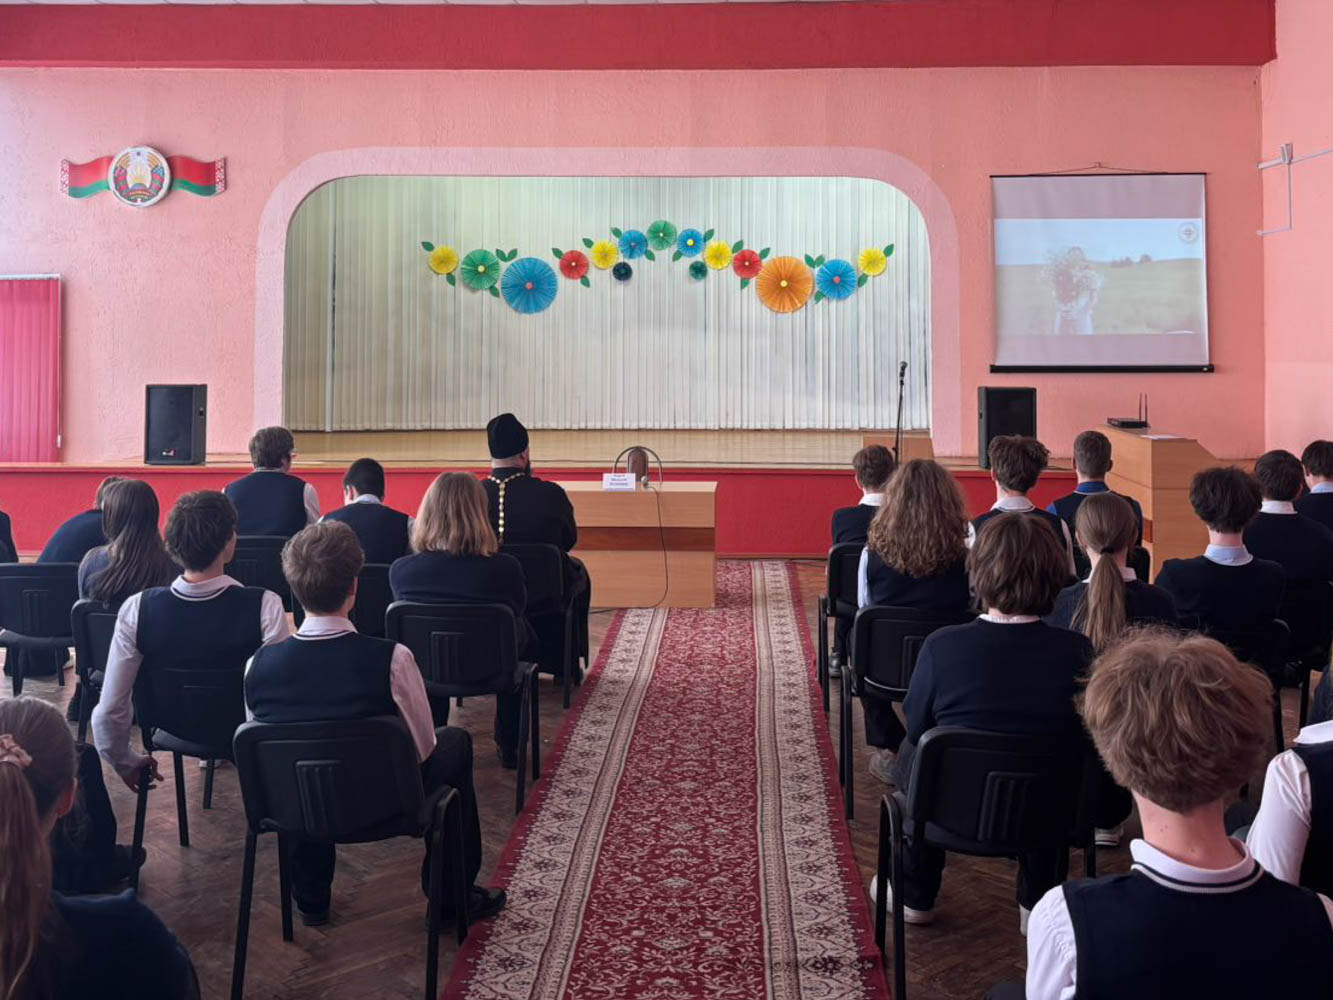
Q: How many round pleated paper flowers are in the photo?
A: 15